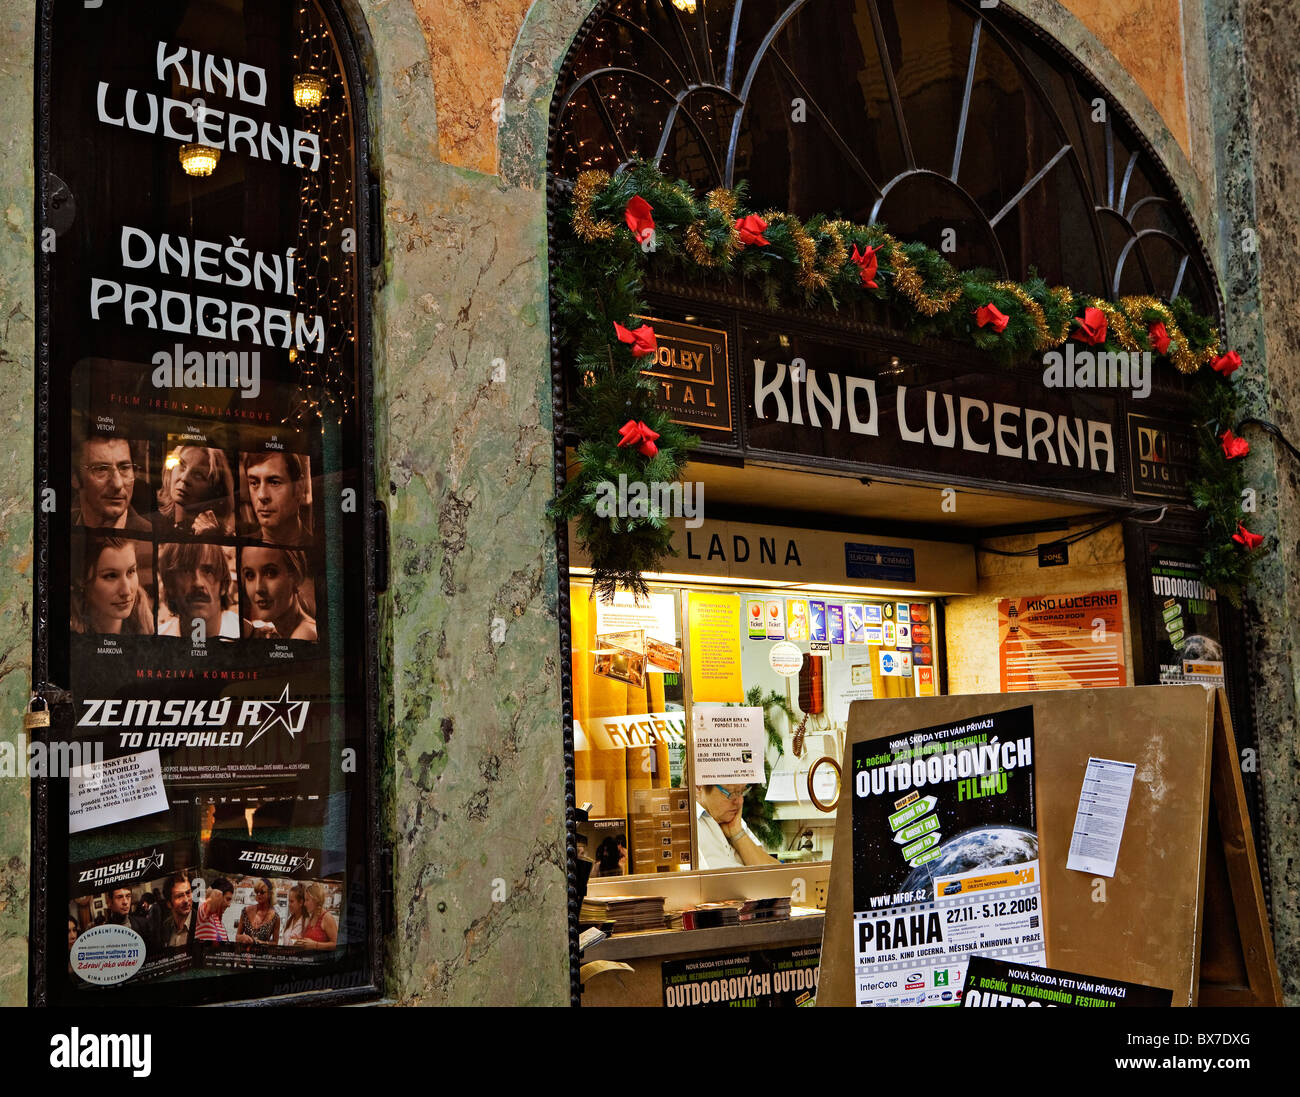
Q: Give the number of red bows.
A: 11